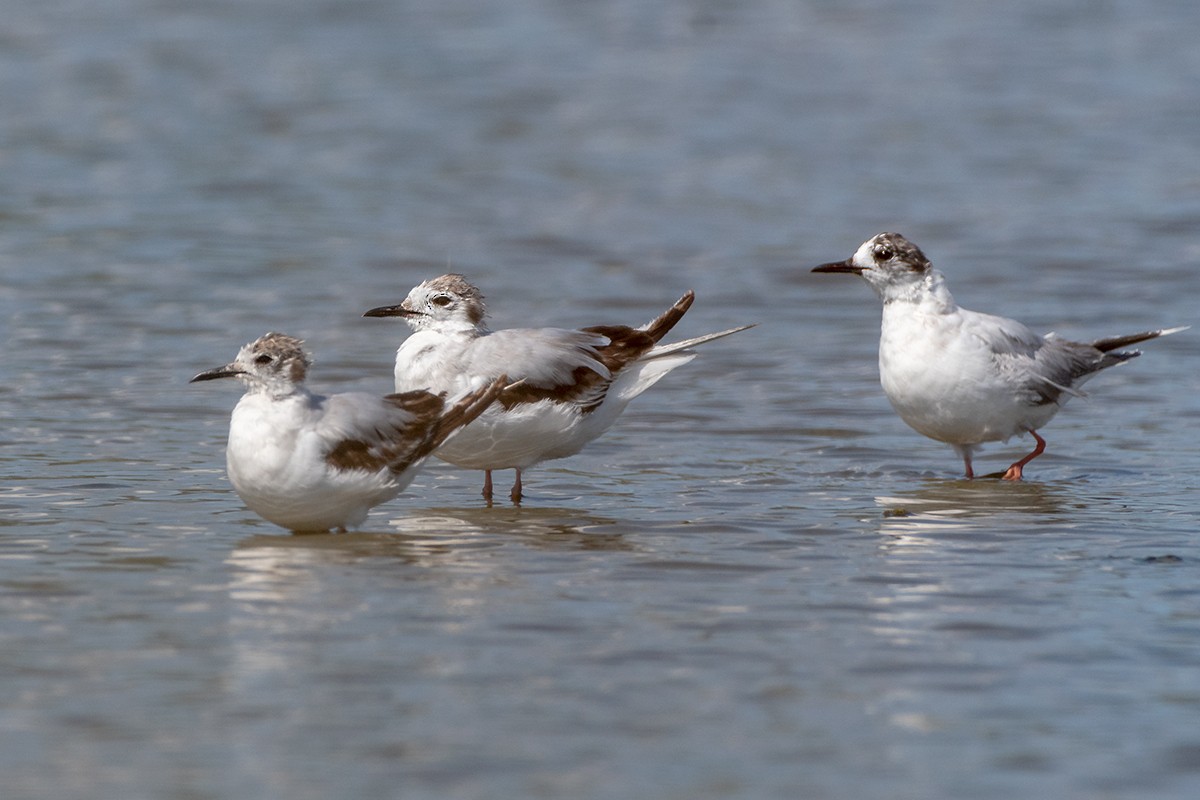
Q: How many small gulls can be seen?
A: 3